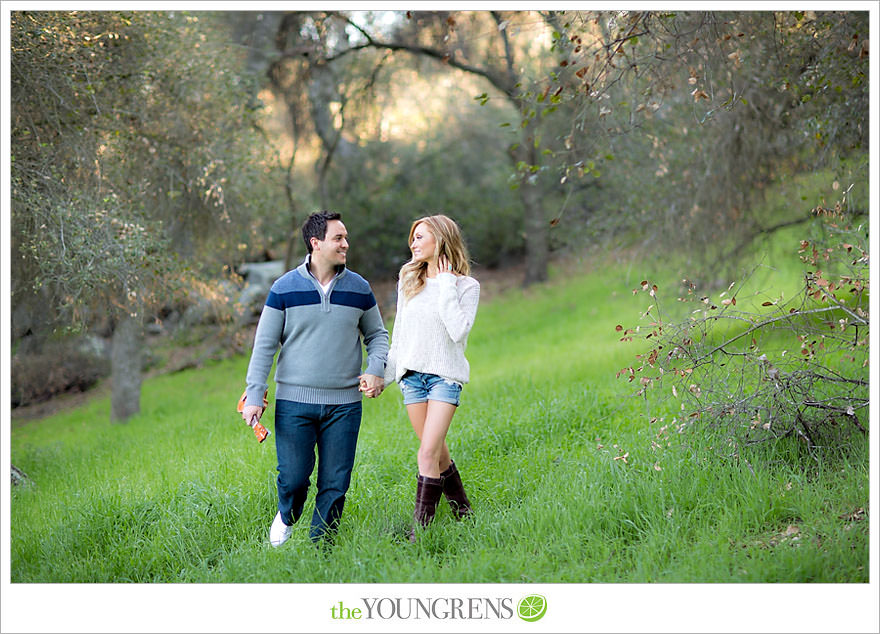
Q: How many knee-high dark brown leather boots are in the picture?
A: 2